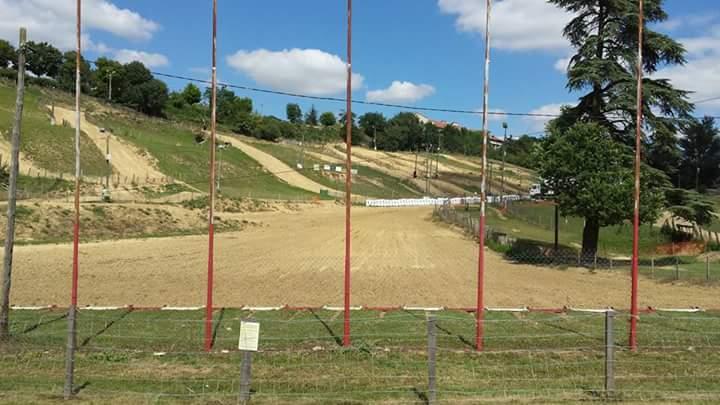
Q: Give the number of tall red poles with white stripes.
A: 5